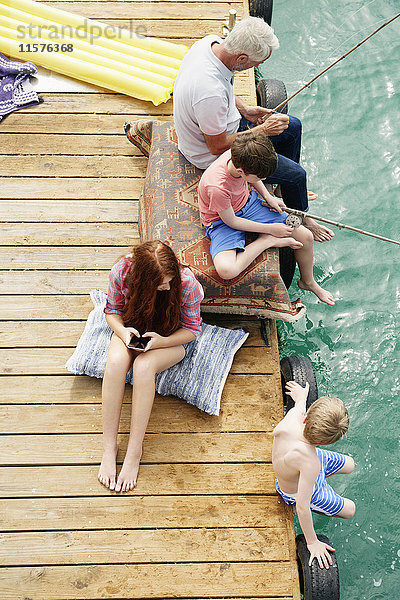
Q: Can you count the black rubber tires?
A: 5